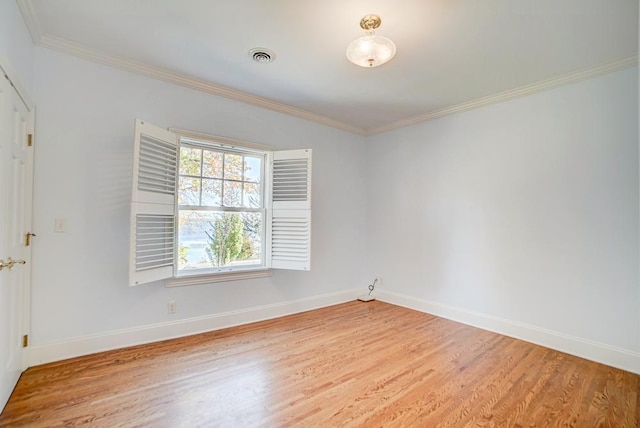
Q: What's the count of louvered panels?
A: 4